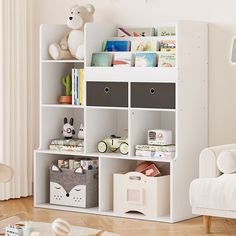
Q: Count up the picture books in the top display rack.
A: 9